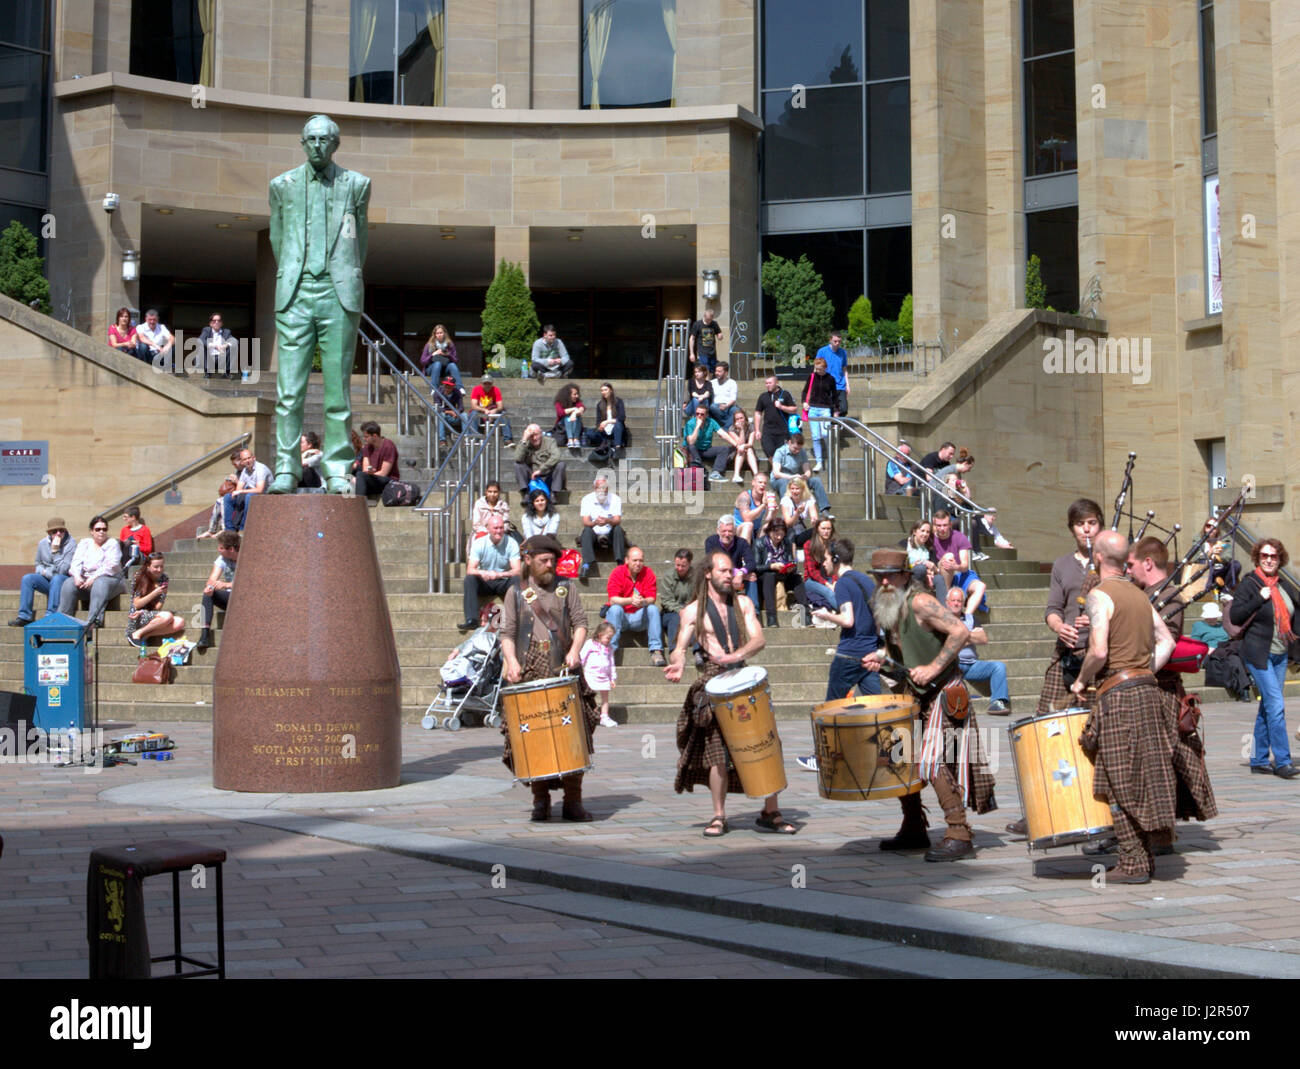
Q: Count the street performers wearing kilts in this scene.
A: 6